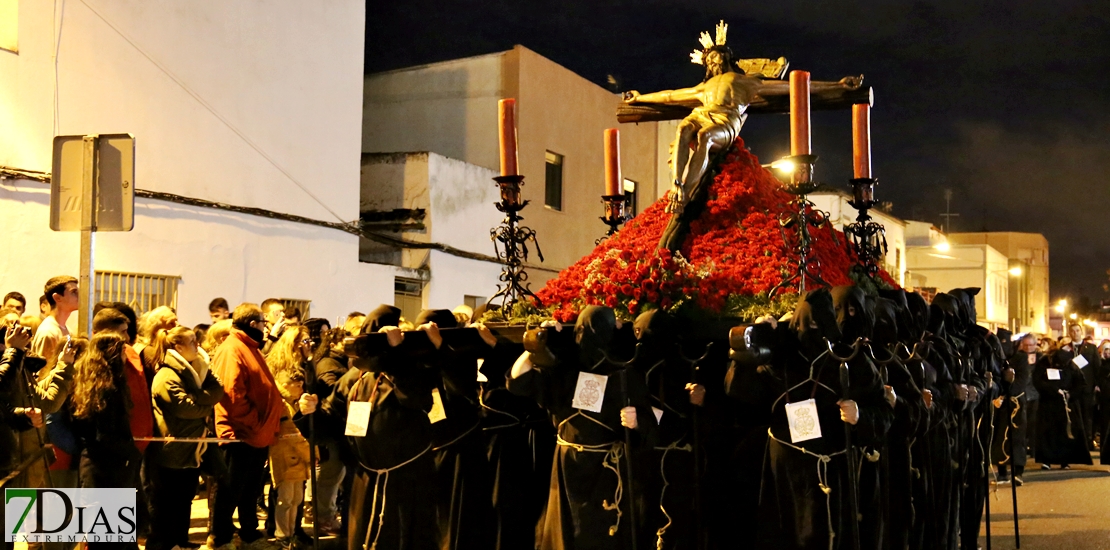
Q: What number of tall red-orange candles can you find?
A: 4